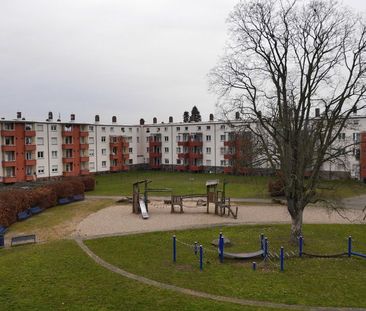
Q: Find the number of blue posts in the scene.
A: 11